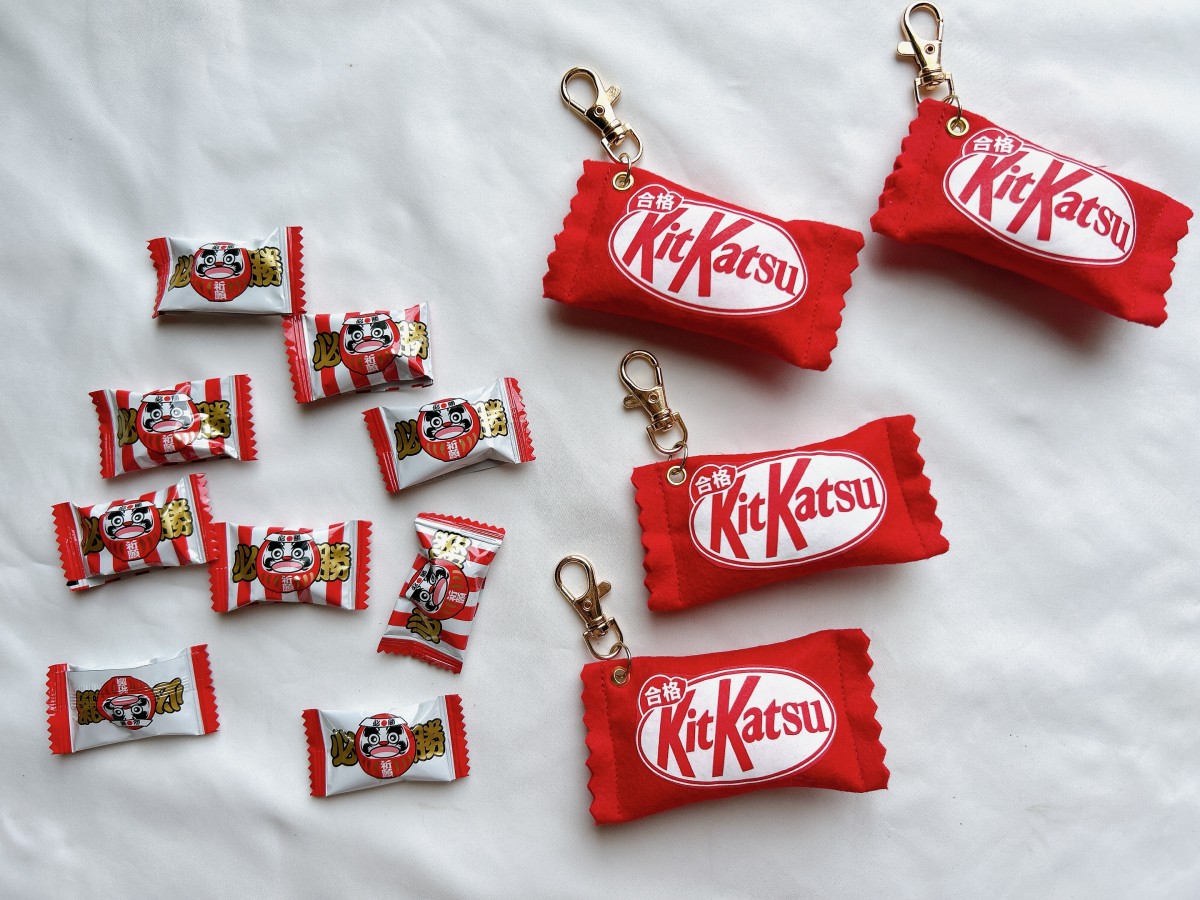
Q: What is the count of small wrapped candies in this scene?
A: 9